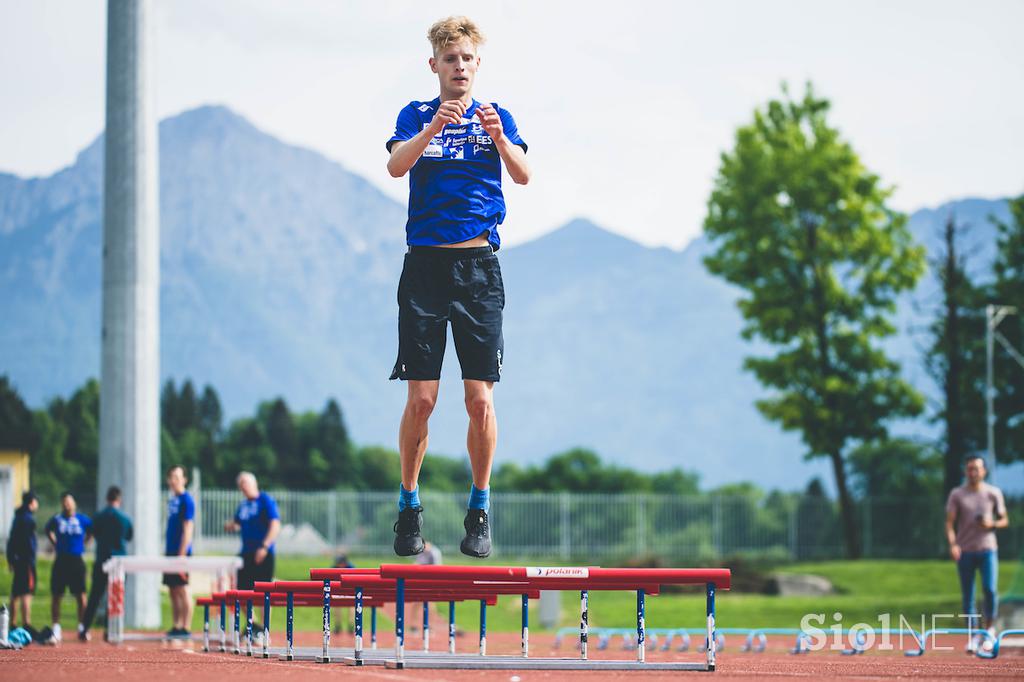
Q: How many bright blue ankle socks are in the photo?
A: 2